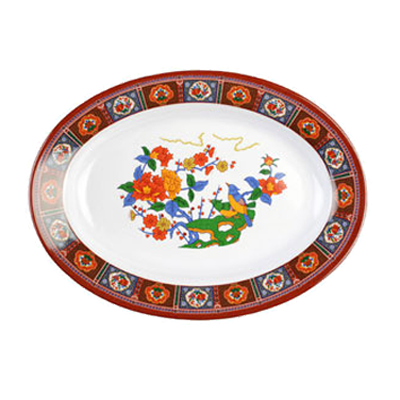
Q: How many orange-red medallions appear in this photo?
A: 10